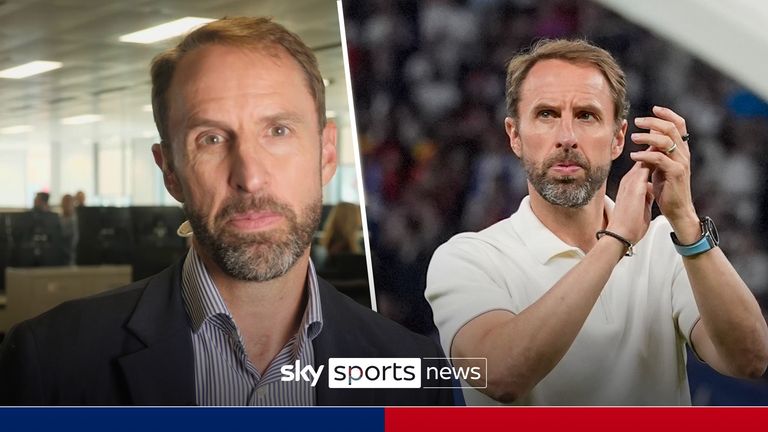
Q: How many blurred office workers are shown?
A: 4